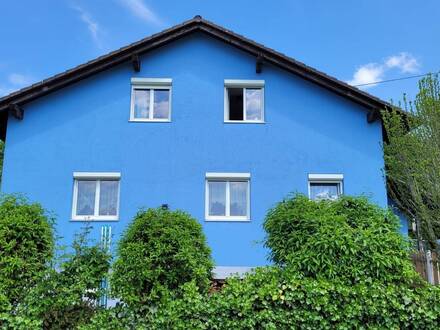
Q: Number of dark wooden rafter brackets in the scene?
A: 4